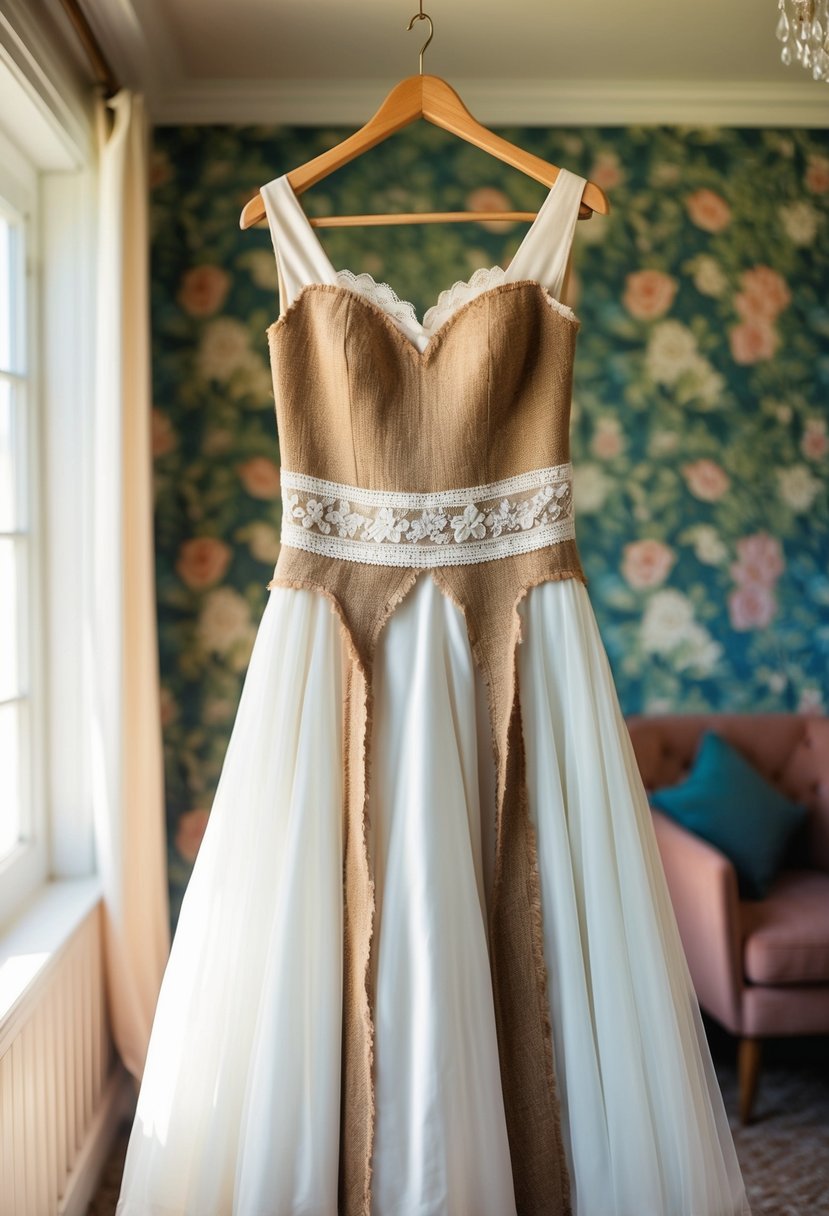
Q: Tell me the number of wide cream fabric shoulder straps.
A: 2